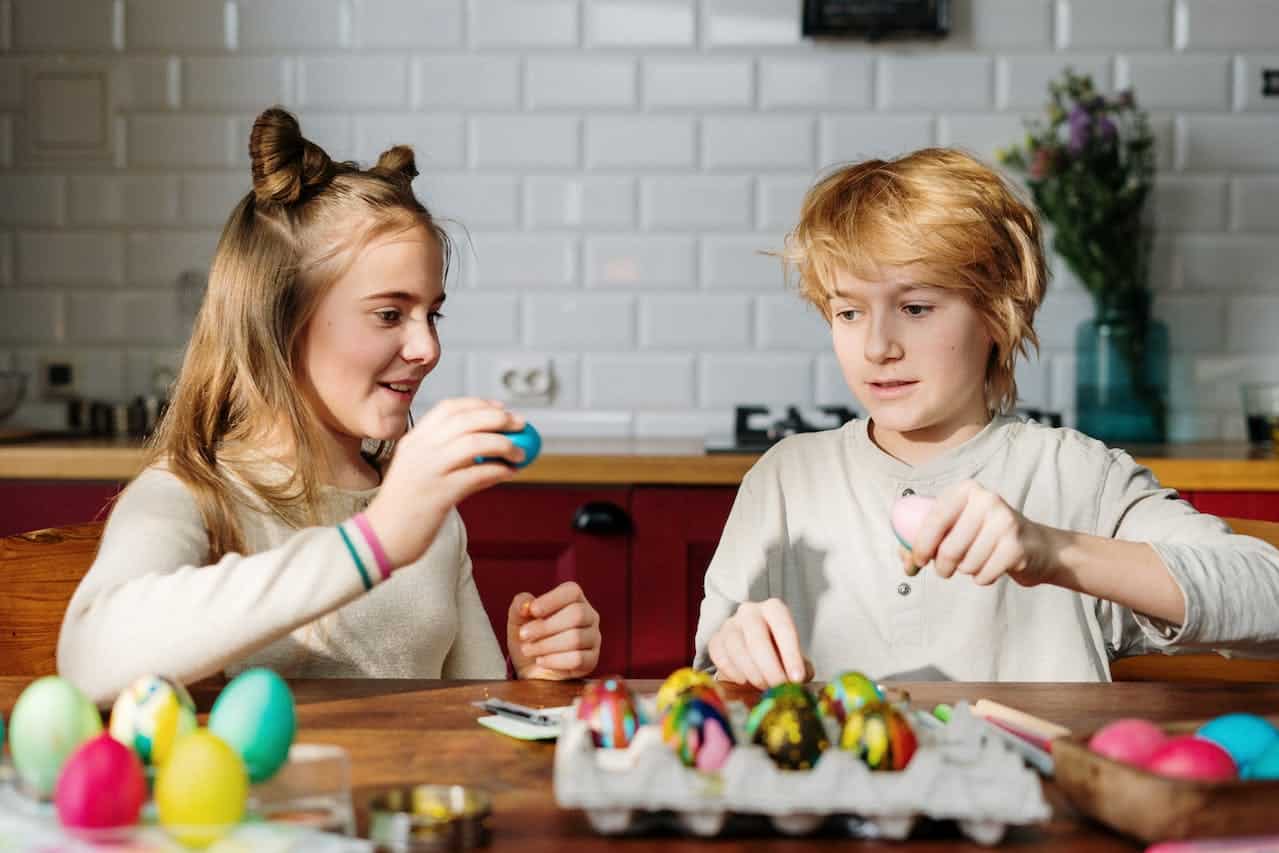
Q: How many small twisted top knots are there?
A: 2